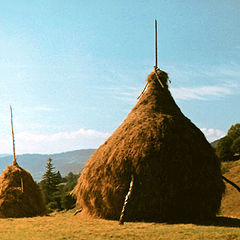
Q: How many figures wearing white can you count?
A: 0